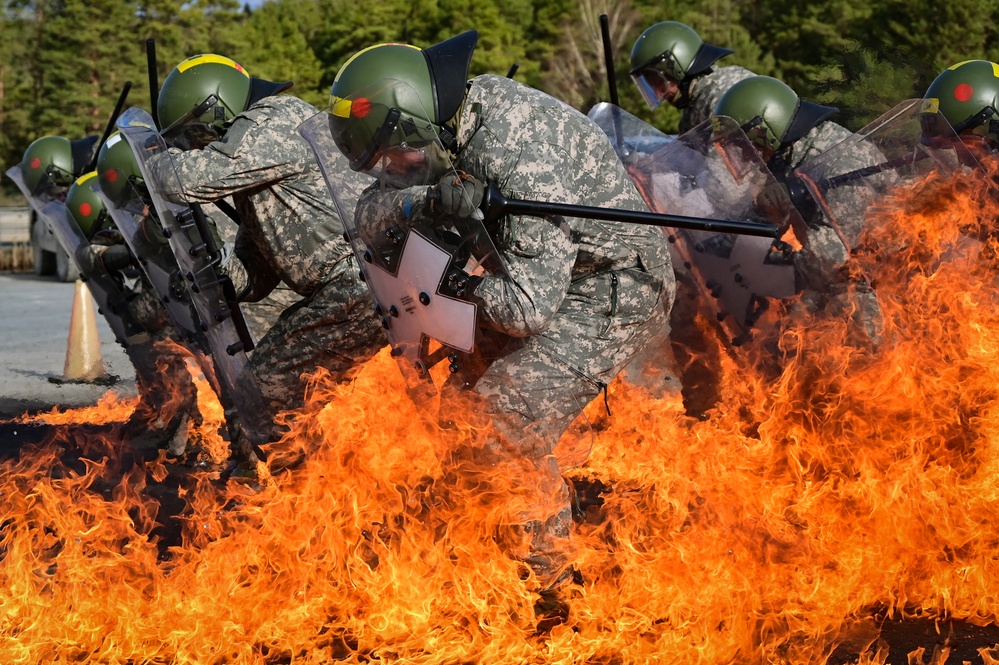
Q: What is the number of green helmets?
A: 8